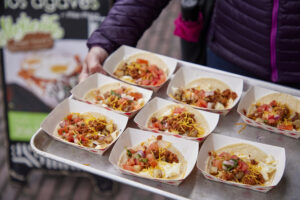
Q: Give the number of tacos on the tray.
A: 8